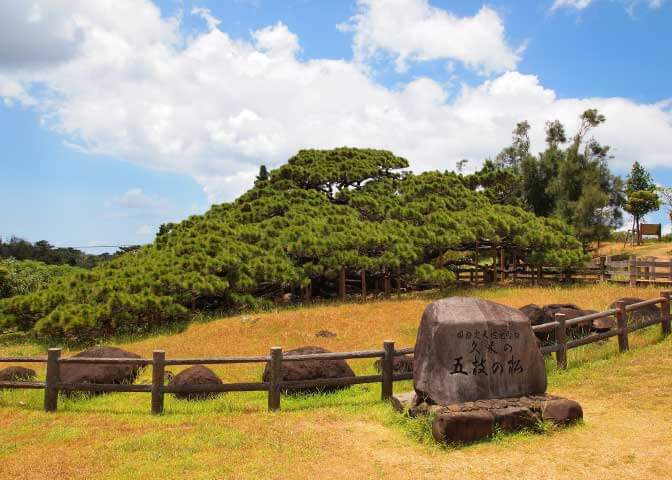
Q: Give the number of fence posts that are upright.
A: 7